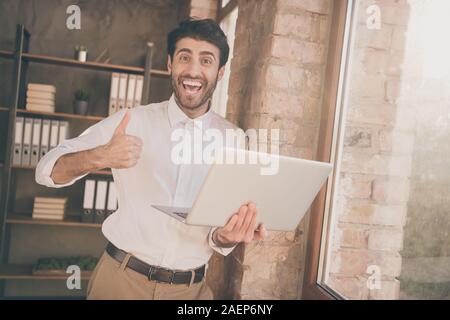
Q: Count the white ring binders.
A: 10